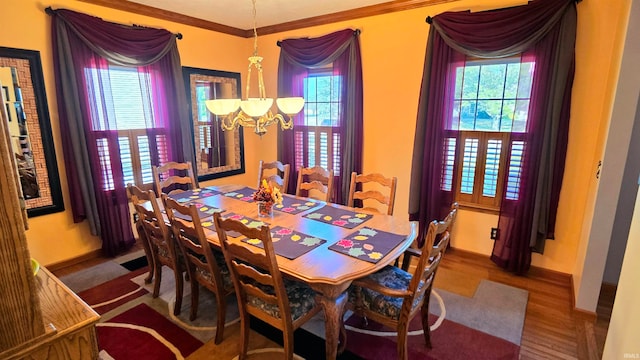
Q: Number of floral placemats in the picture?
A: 8